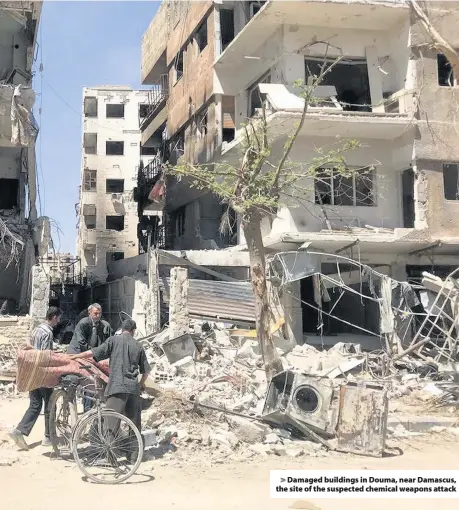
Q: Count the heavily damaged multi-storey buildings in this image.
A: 3